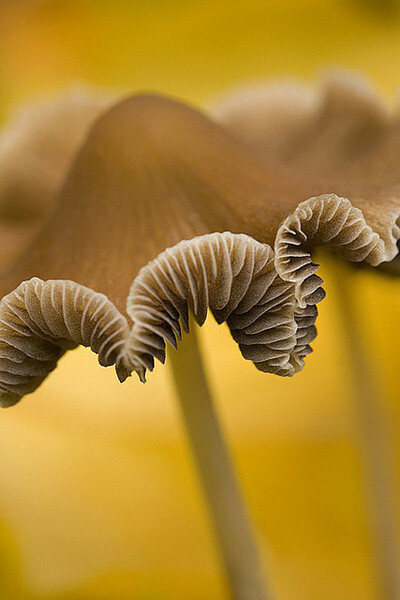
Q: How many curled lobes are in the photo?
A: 3